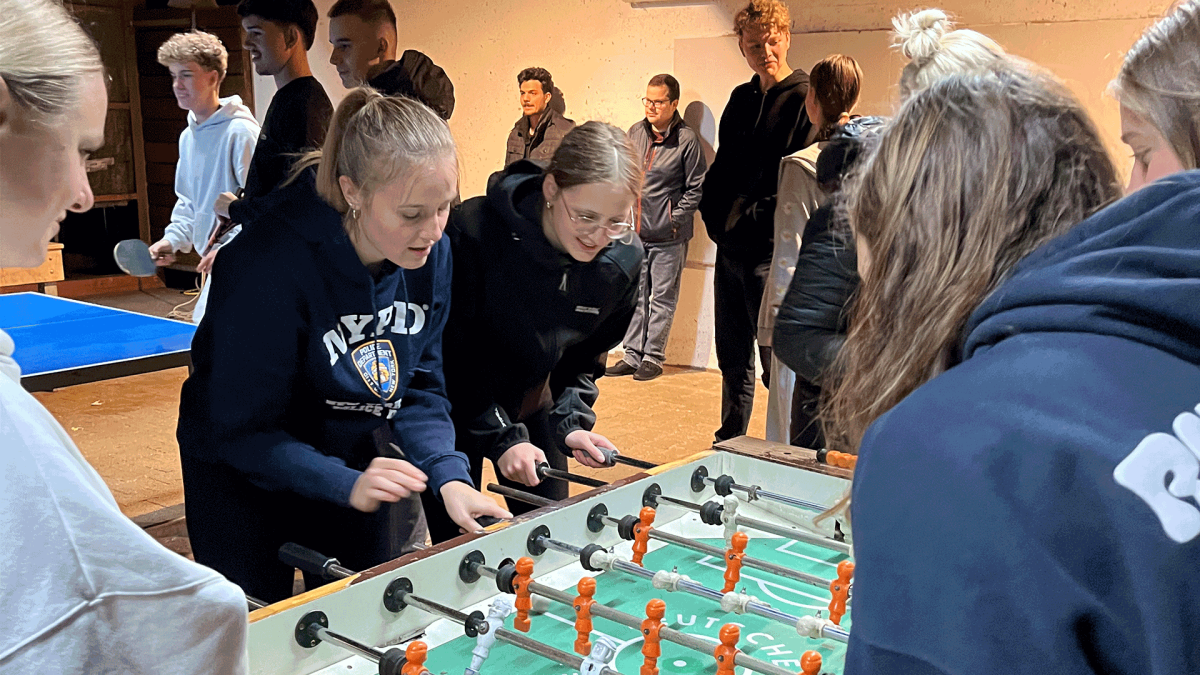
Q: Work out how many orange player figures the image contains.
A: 9